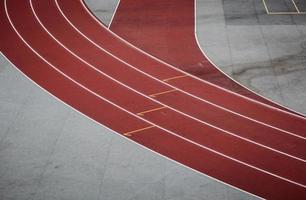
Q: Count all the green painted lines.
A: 0